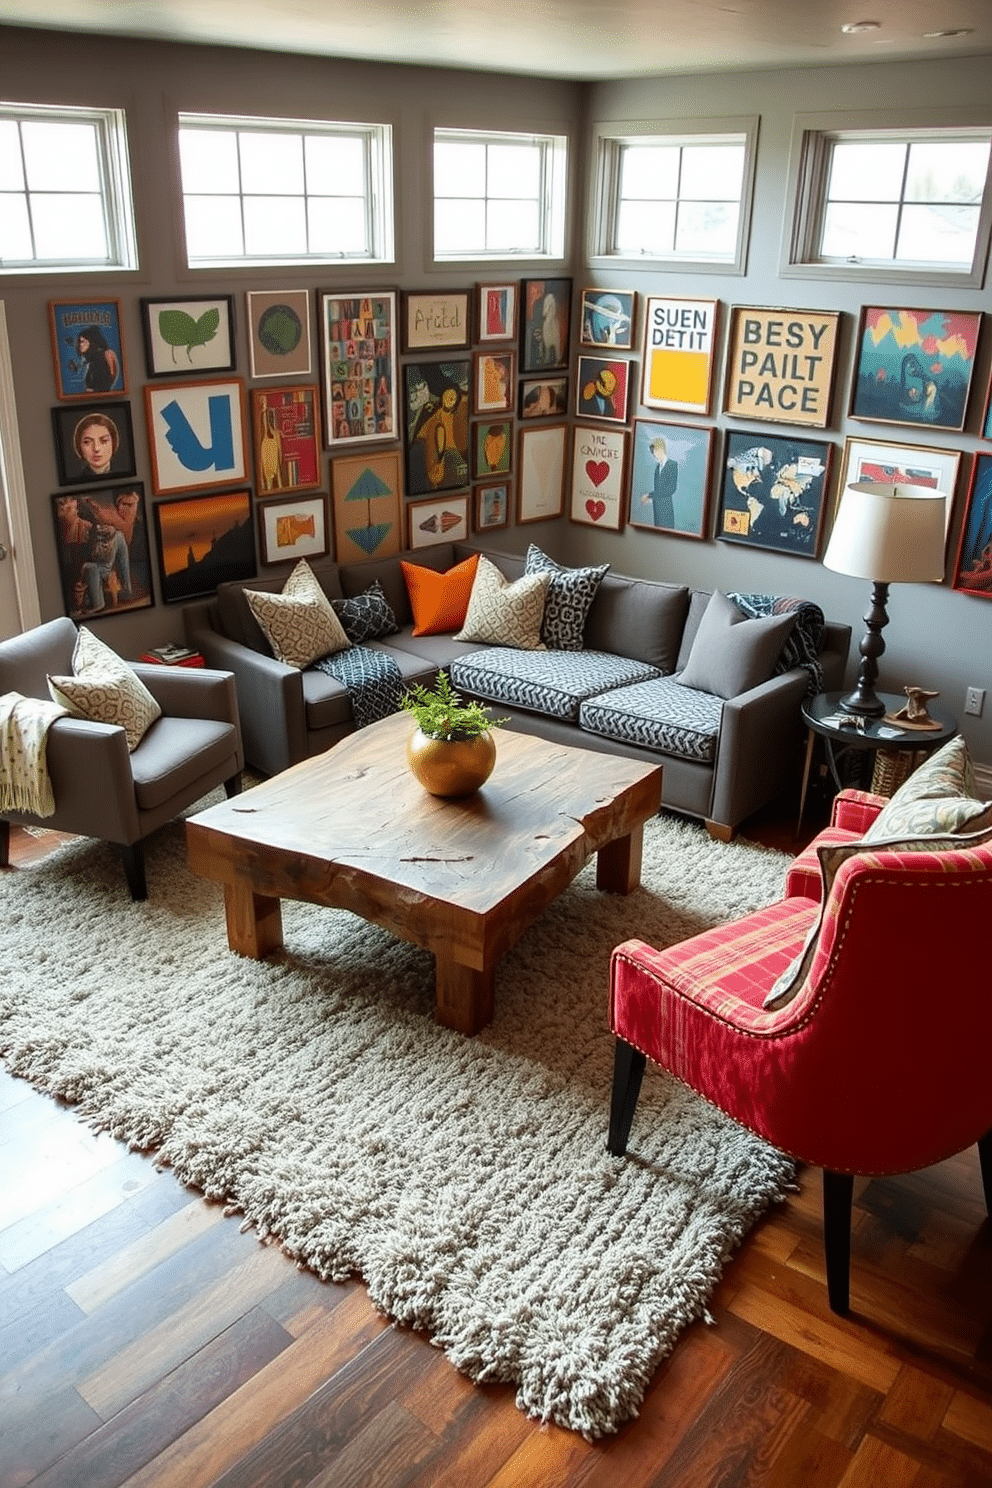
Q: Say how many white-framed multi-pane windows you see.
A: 5